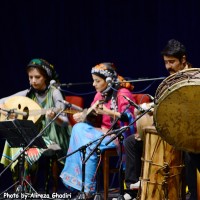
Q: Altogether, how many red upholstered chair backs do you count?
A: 2